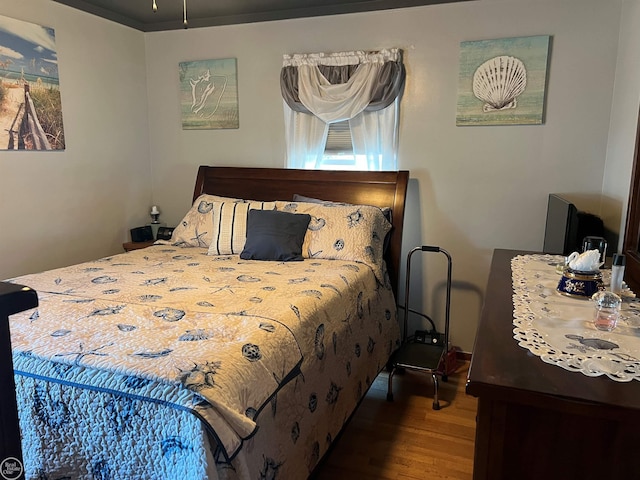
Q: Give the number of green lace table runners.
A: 0